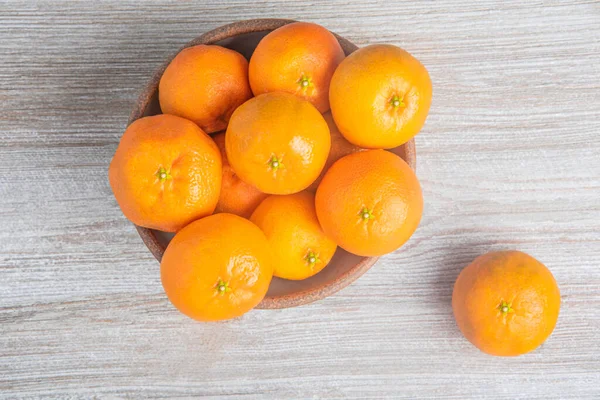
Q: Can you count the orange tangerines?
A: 11